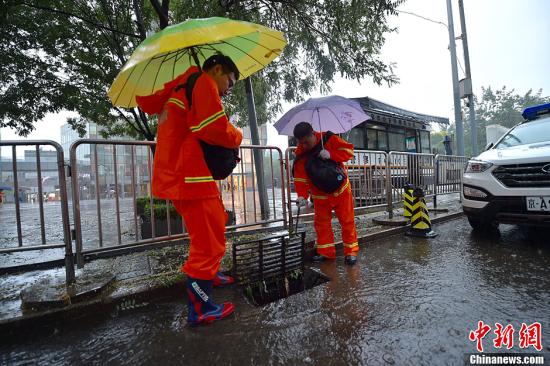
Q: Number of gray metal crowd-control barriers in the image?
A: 5